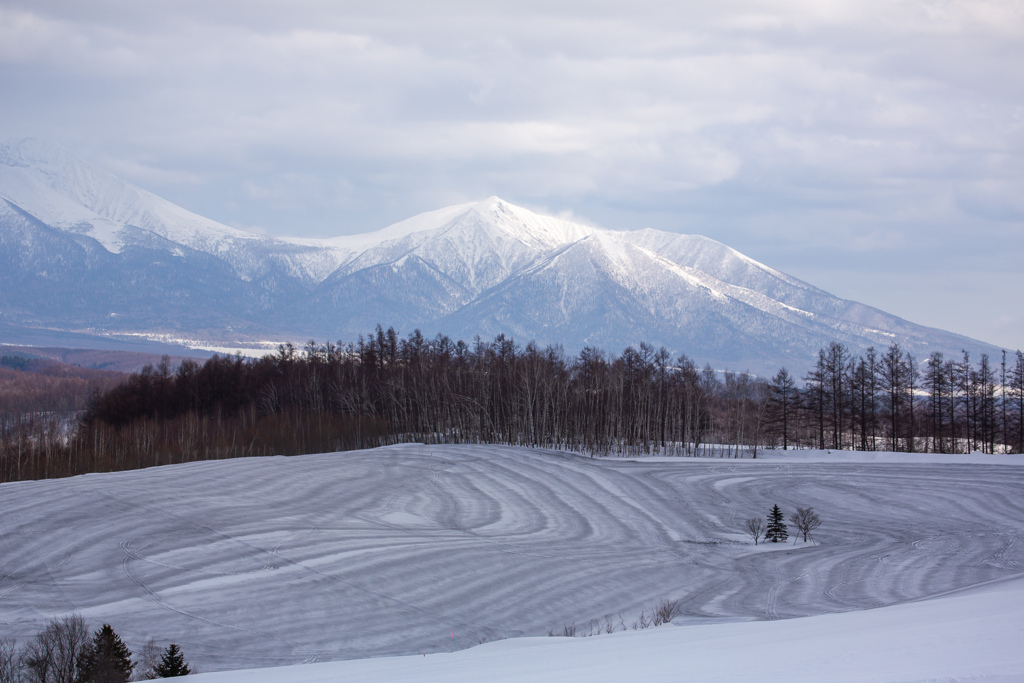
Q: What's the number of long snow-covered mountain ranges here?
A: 1